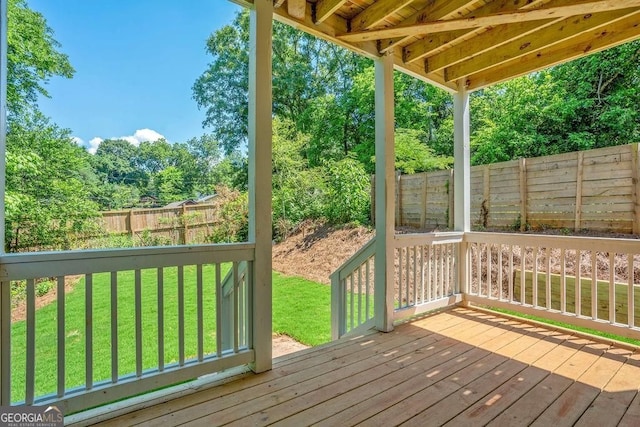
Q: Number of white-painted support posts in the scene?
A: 3